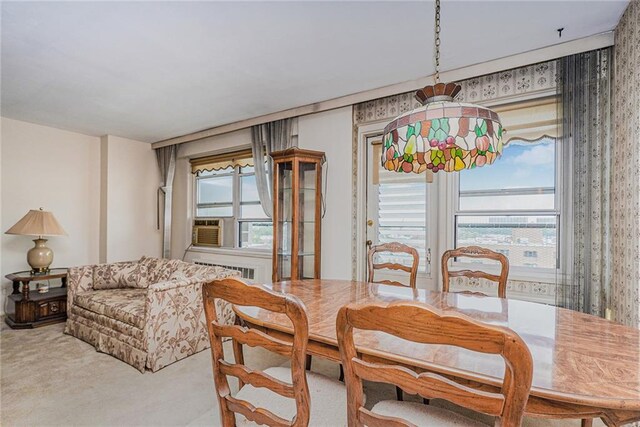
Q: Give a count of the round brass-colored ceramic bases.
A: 1